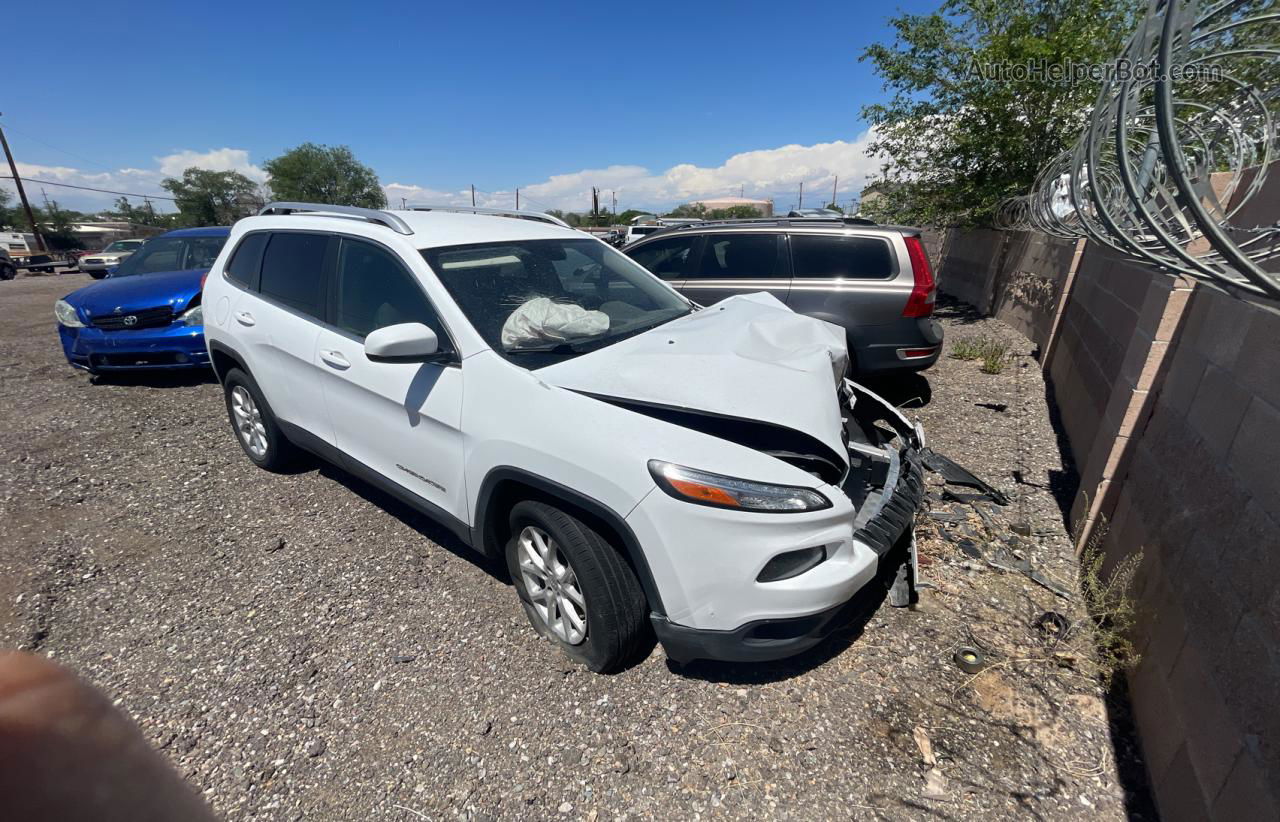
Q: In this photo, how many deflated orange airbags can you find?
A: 0